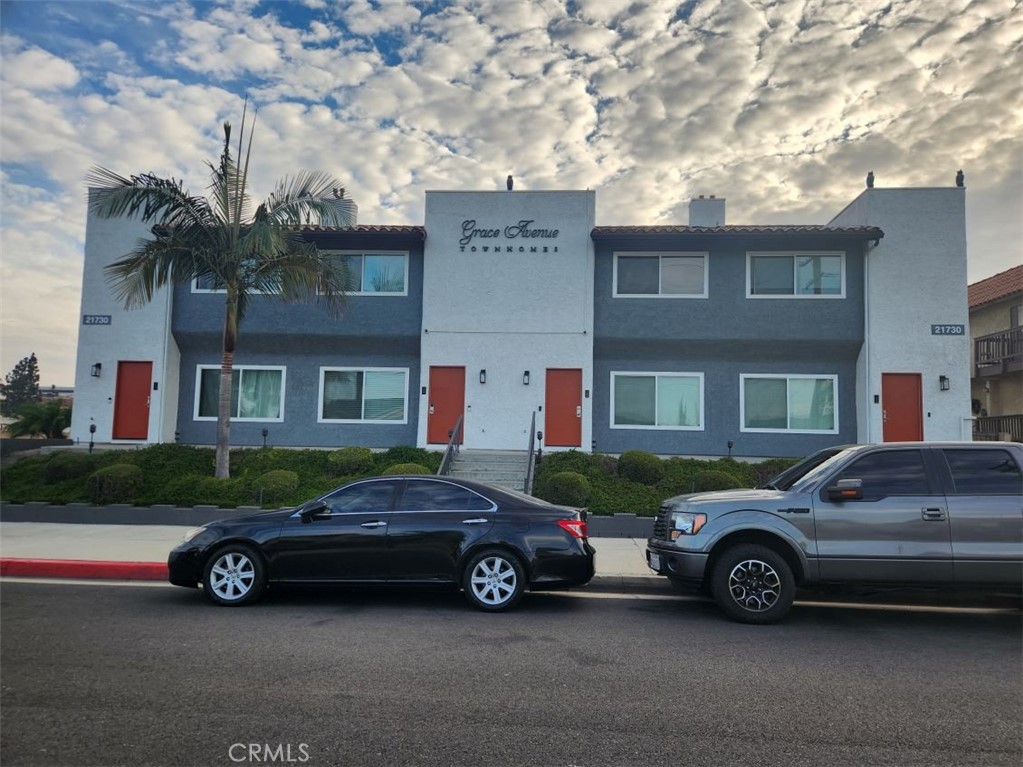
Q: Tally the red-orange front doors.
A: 4